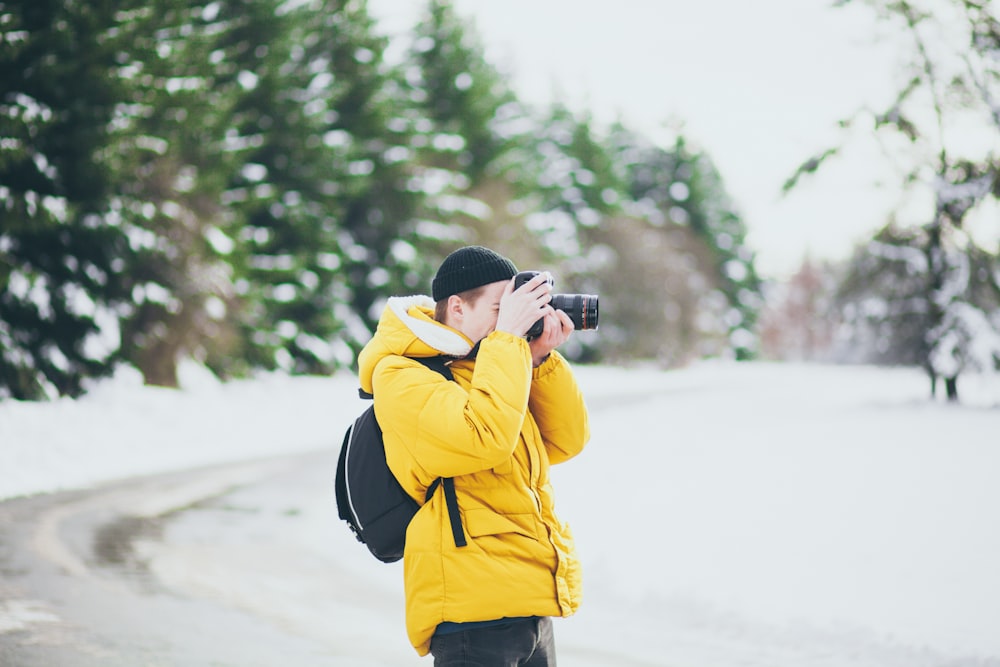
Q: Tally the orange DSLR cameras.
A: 0